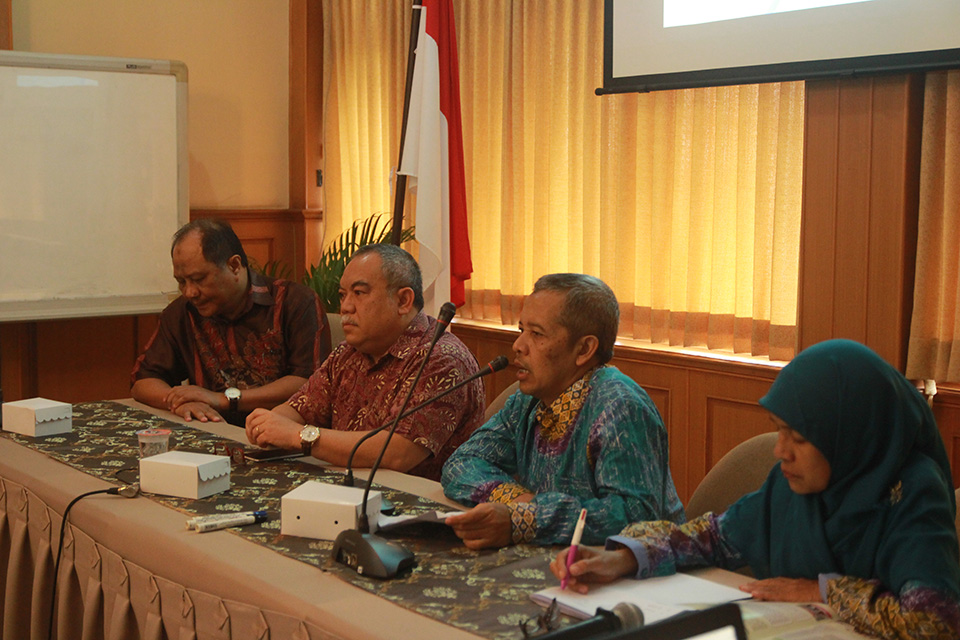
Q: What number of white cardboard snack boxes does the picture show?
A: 3